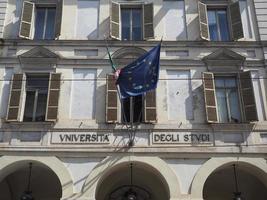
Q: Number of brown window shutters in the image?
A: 12